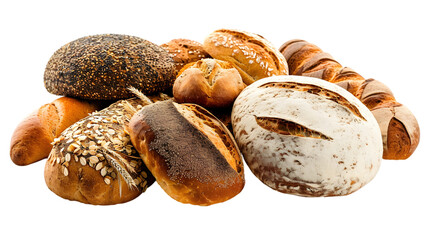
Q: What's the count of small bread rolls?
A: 1